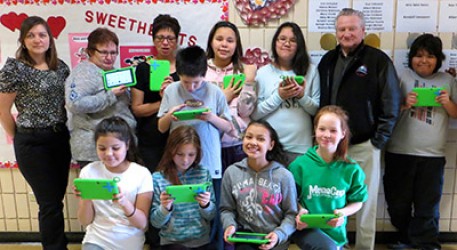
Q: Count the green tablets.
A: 10